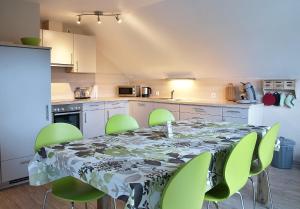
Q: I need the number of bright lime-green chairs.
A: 6